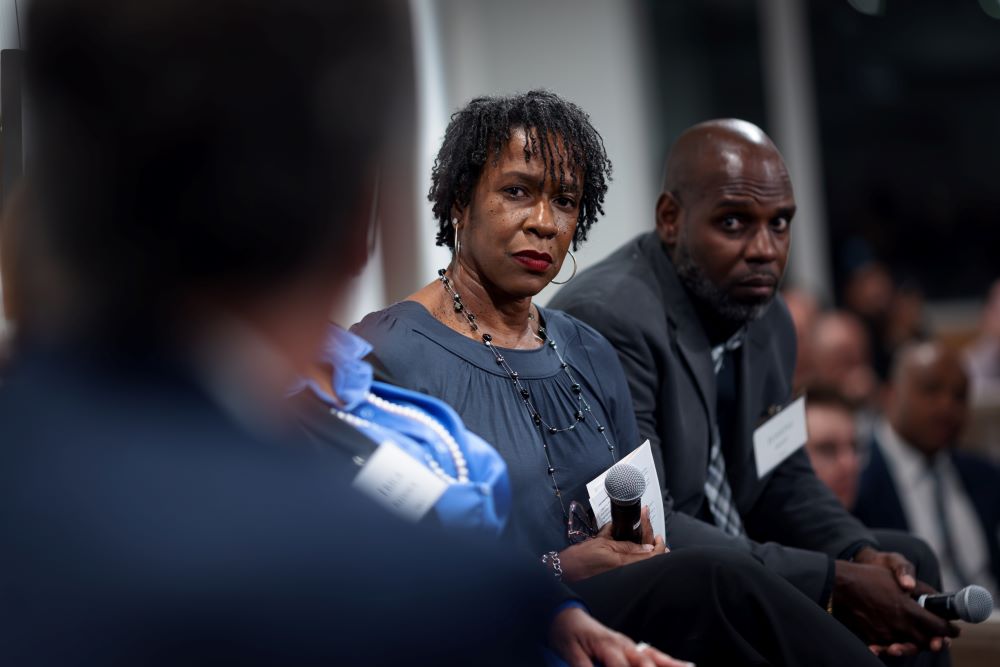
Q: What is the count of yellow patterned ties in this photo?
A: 0